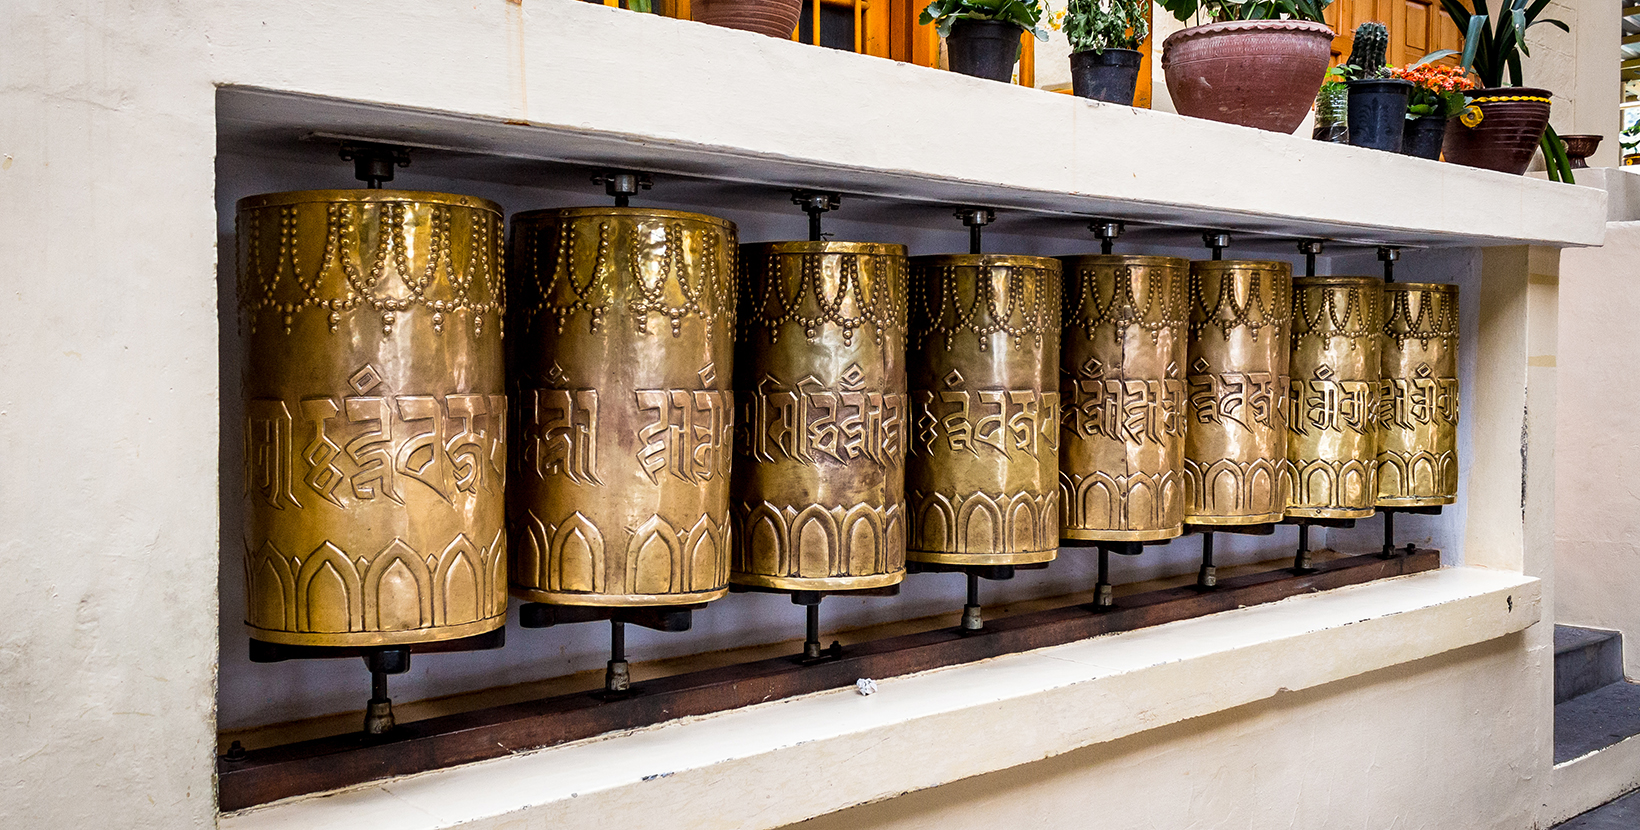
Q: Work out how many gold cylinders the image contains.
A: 8